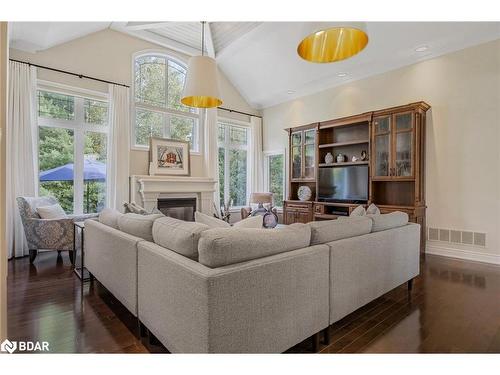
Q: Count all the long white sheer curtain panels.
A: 4